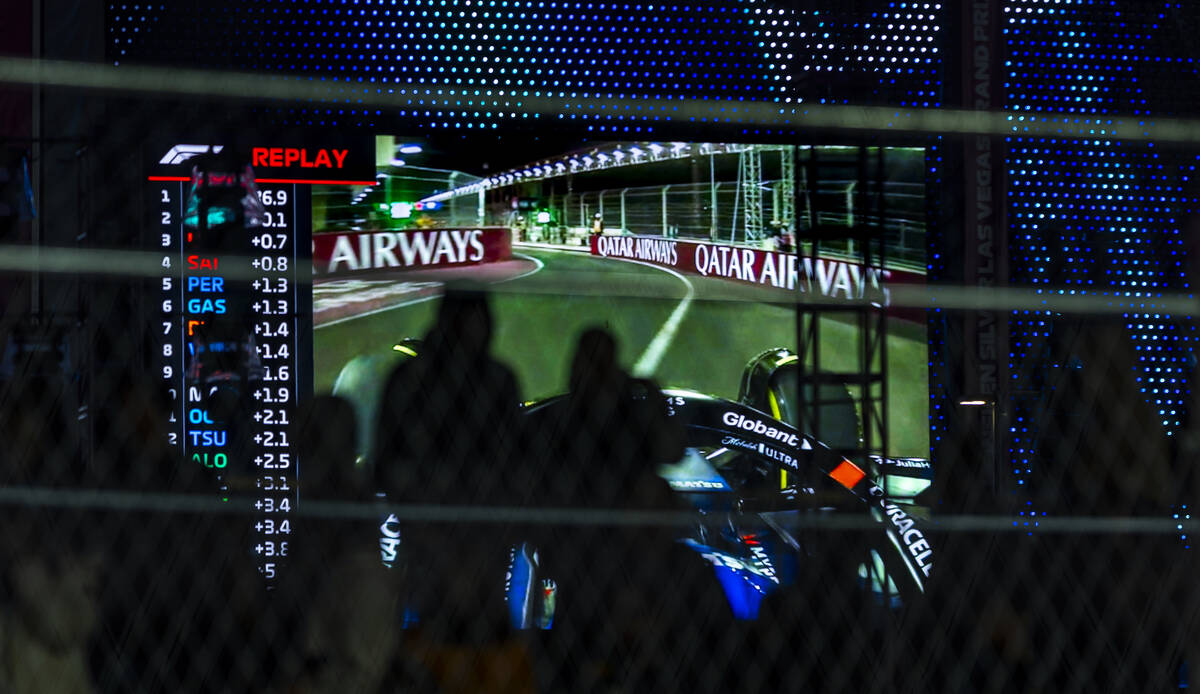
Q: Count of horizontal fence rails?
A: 3